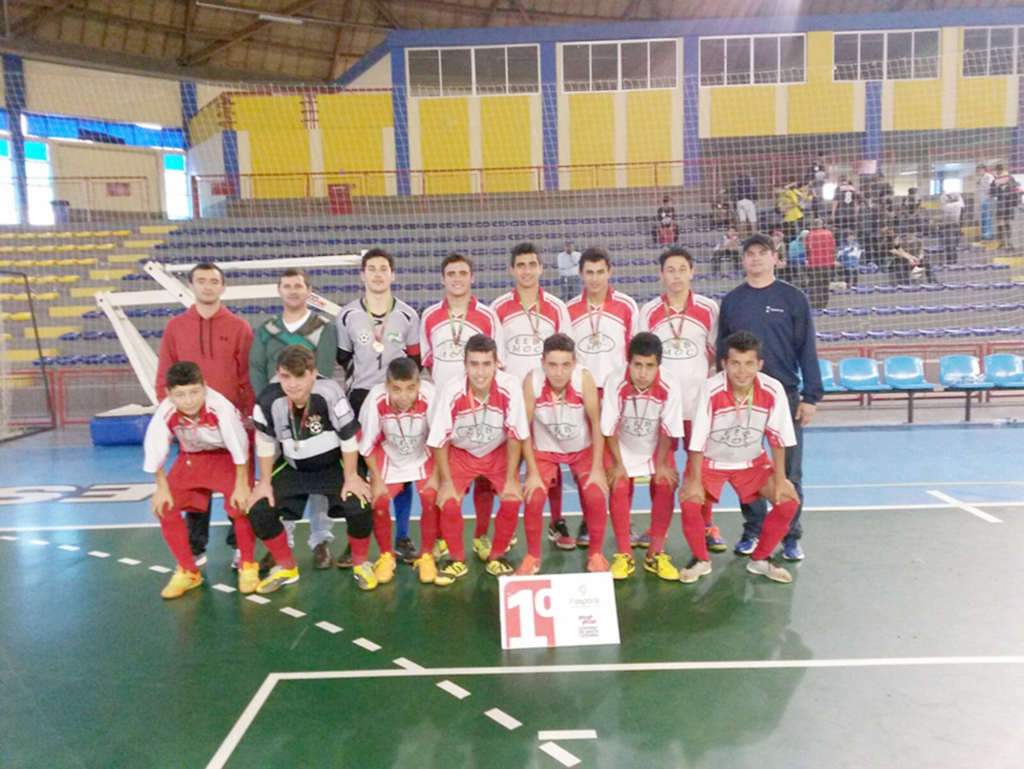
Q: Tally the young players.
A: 12